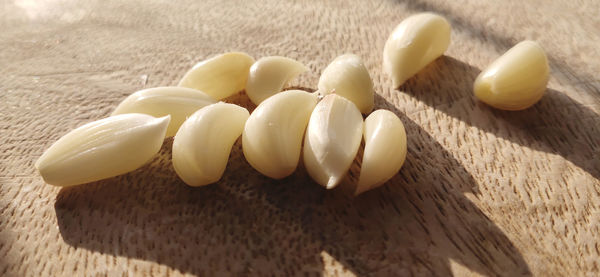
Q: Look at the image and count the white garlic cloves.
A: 11